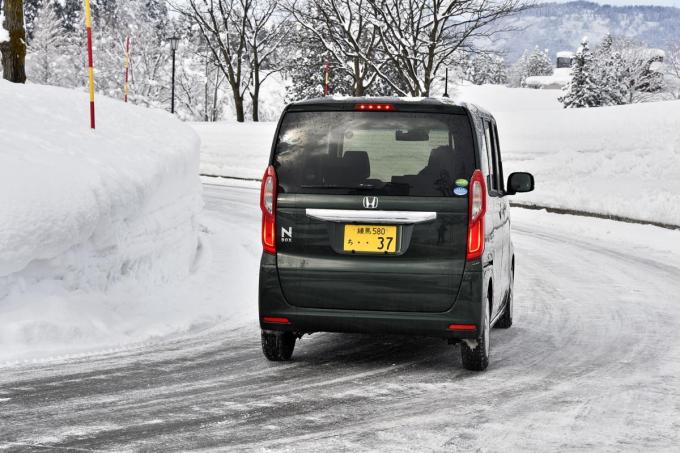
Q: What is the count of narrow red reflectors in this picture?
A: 2